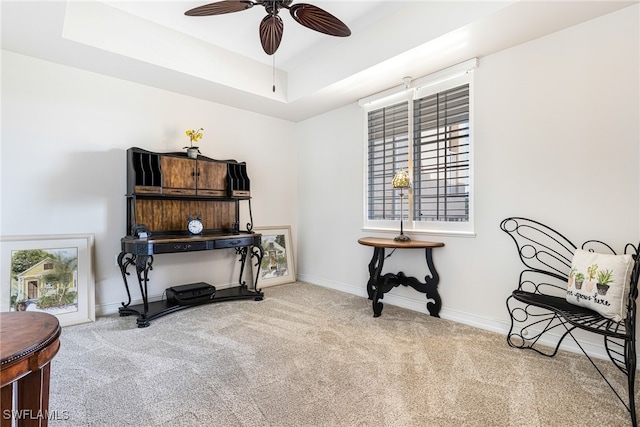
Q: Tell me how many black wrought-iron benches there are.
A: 1